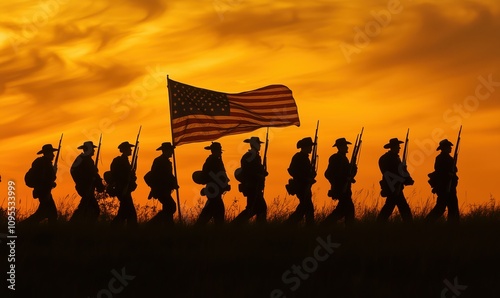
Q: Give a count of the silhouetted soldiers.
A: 10